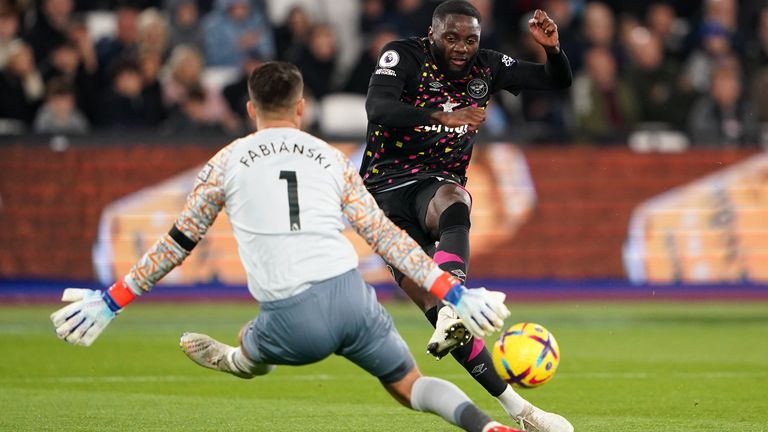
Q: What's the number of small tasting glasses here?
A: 0